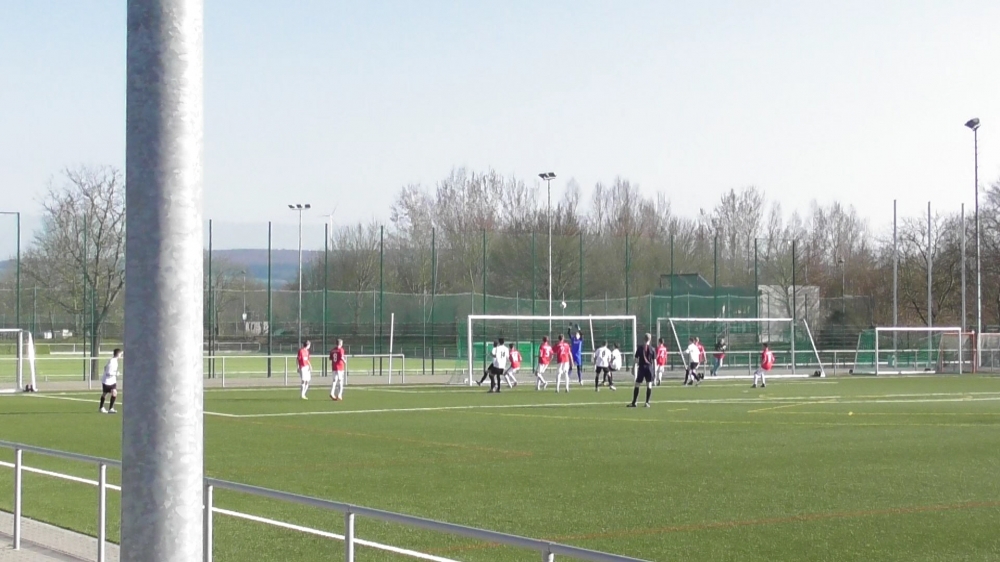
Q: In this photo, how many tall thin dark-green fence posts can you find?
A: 15